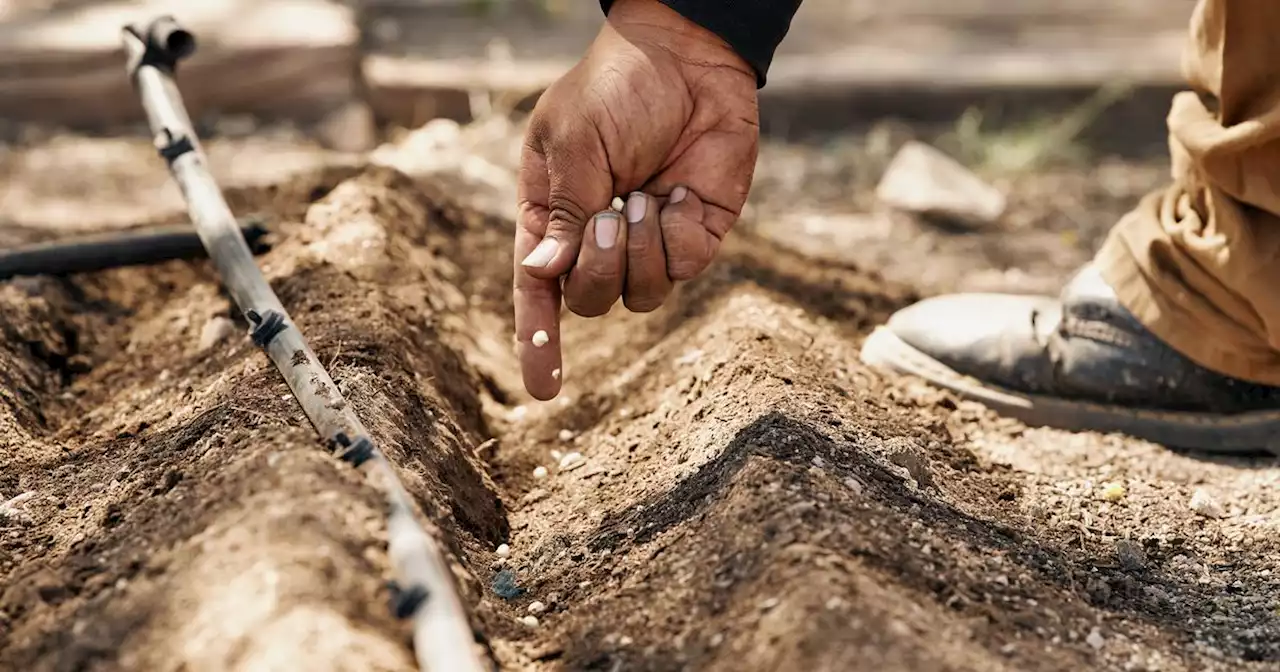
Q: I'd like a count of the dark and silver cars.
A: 0